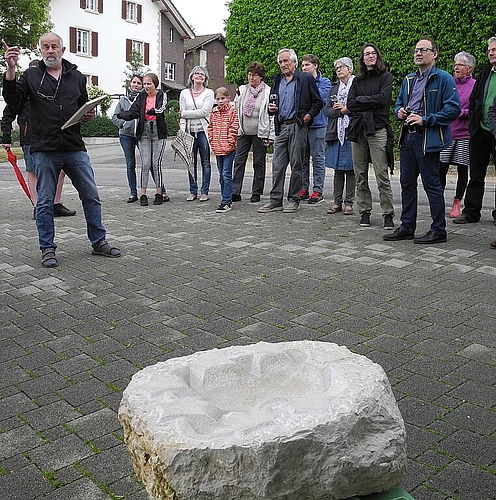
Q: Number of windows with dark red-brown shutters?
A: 5